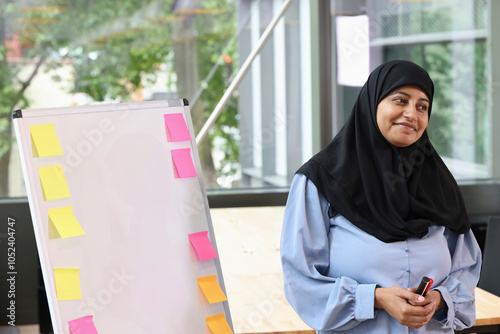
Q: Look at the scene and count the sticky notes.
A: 10